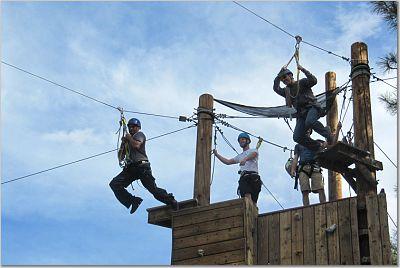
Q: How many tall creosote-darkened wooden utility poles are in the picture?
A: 3